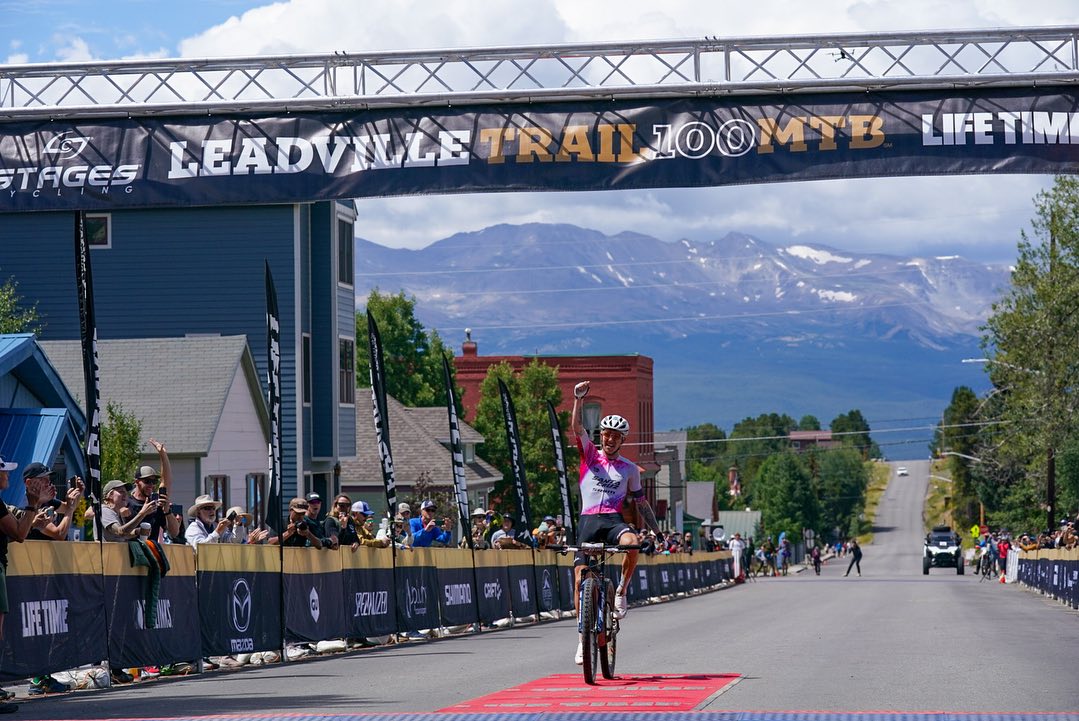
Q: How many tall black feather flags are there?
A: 6